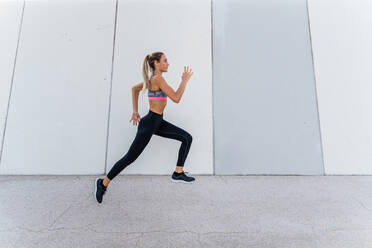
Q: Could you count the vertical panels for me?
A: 5